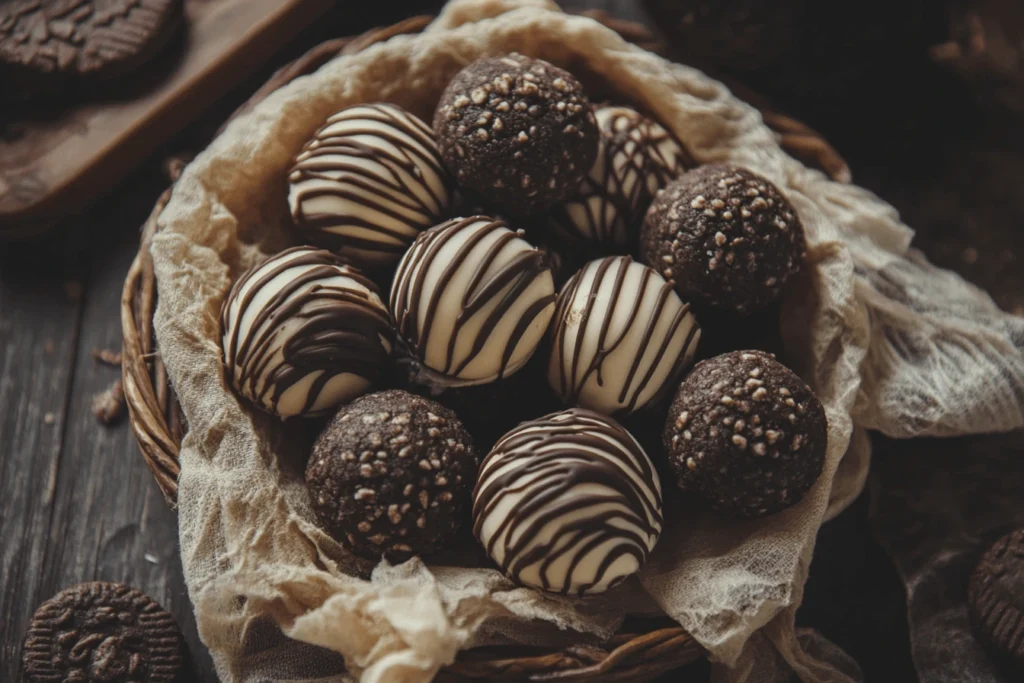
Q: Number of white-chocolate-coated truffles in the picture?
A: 6